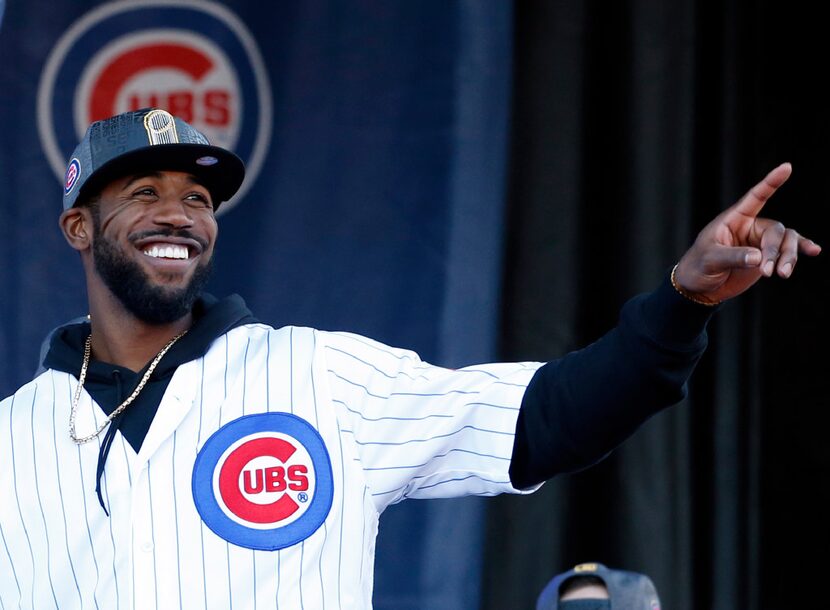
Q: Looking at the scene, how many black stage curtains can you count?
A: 1